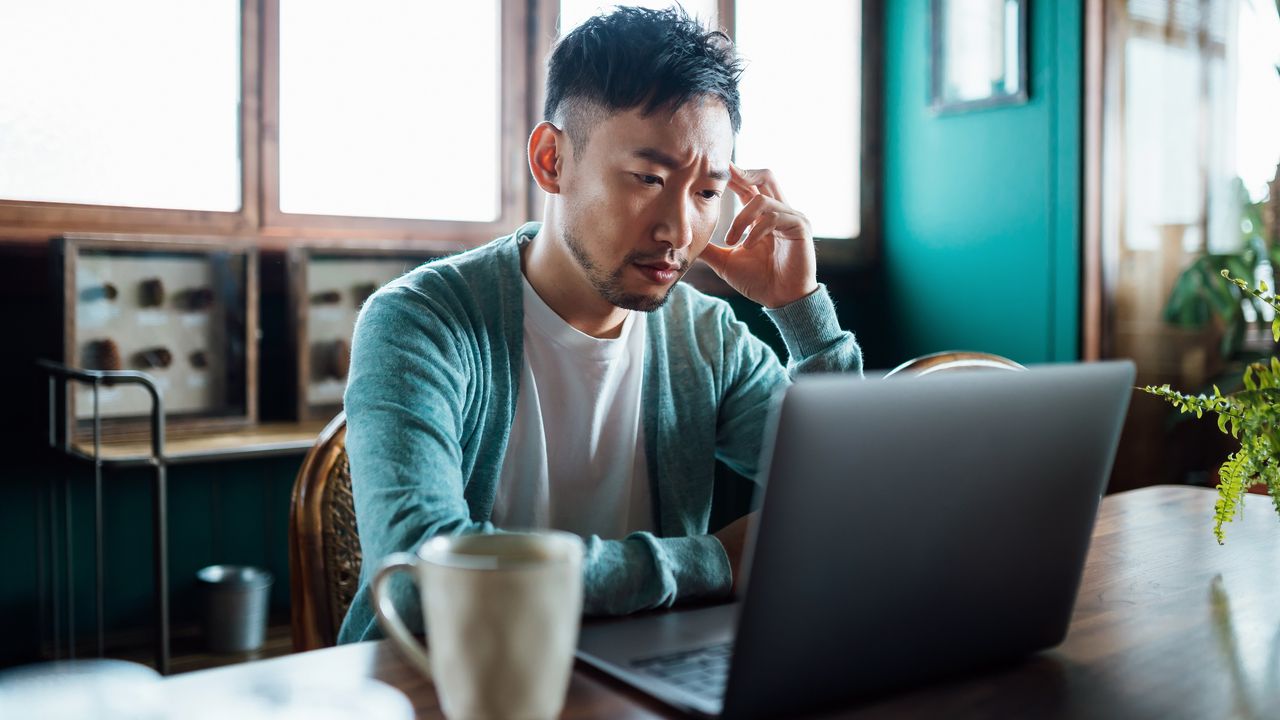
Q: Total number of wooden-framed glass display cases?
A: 2